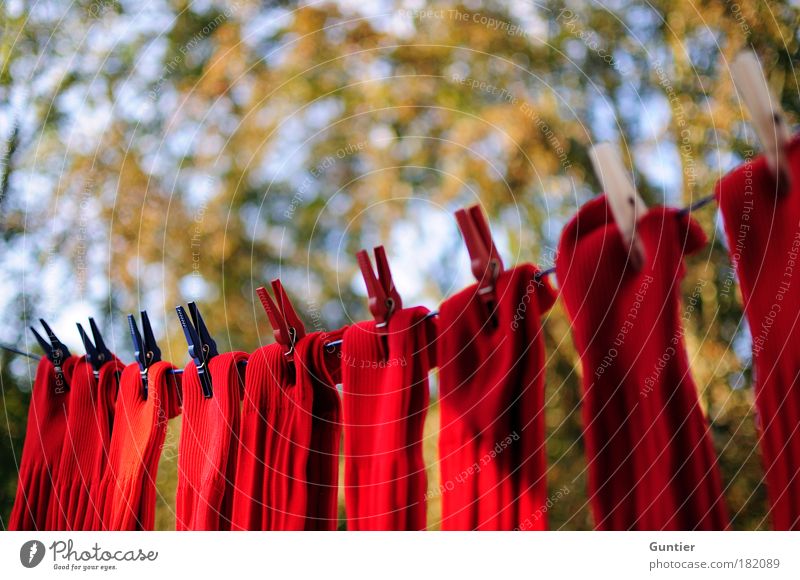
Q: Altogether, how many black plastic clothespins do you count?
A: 4